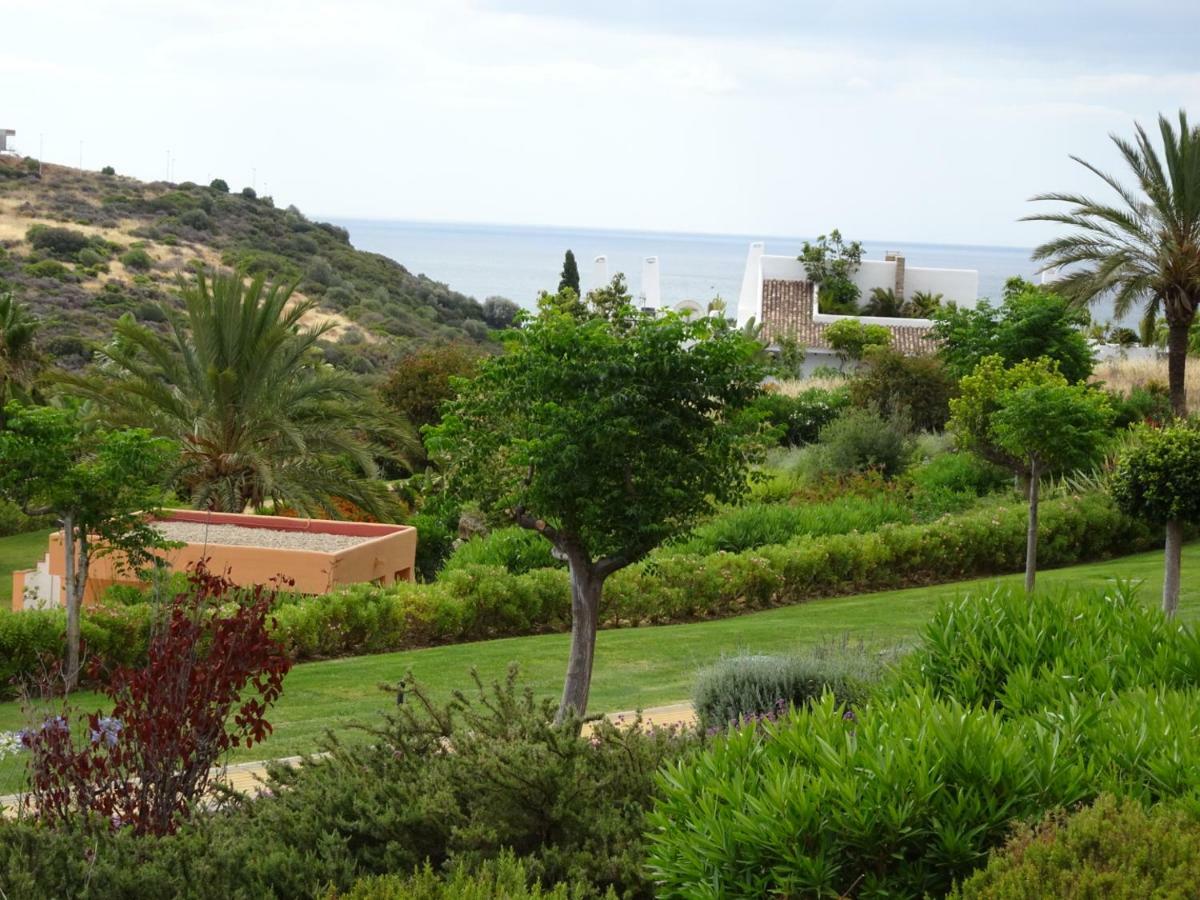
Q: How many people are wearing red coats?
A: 0